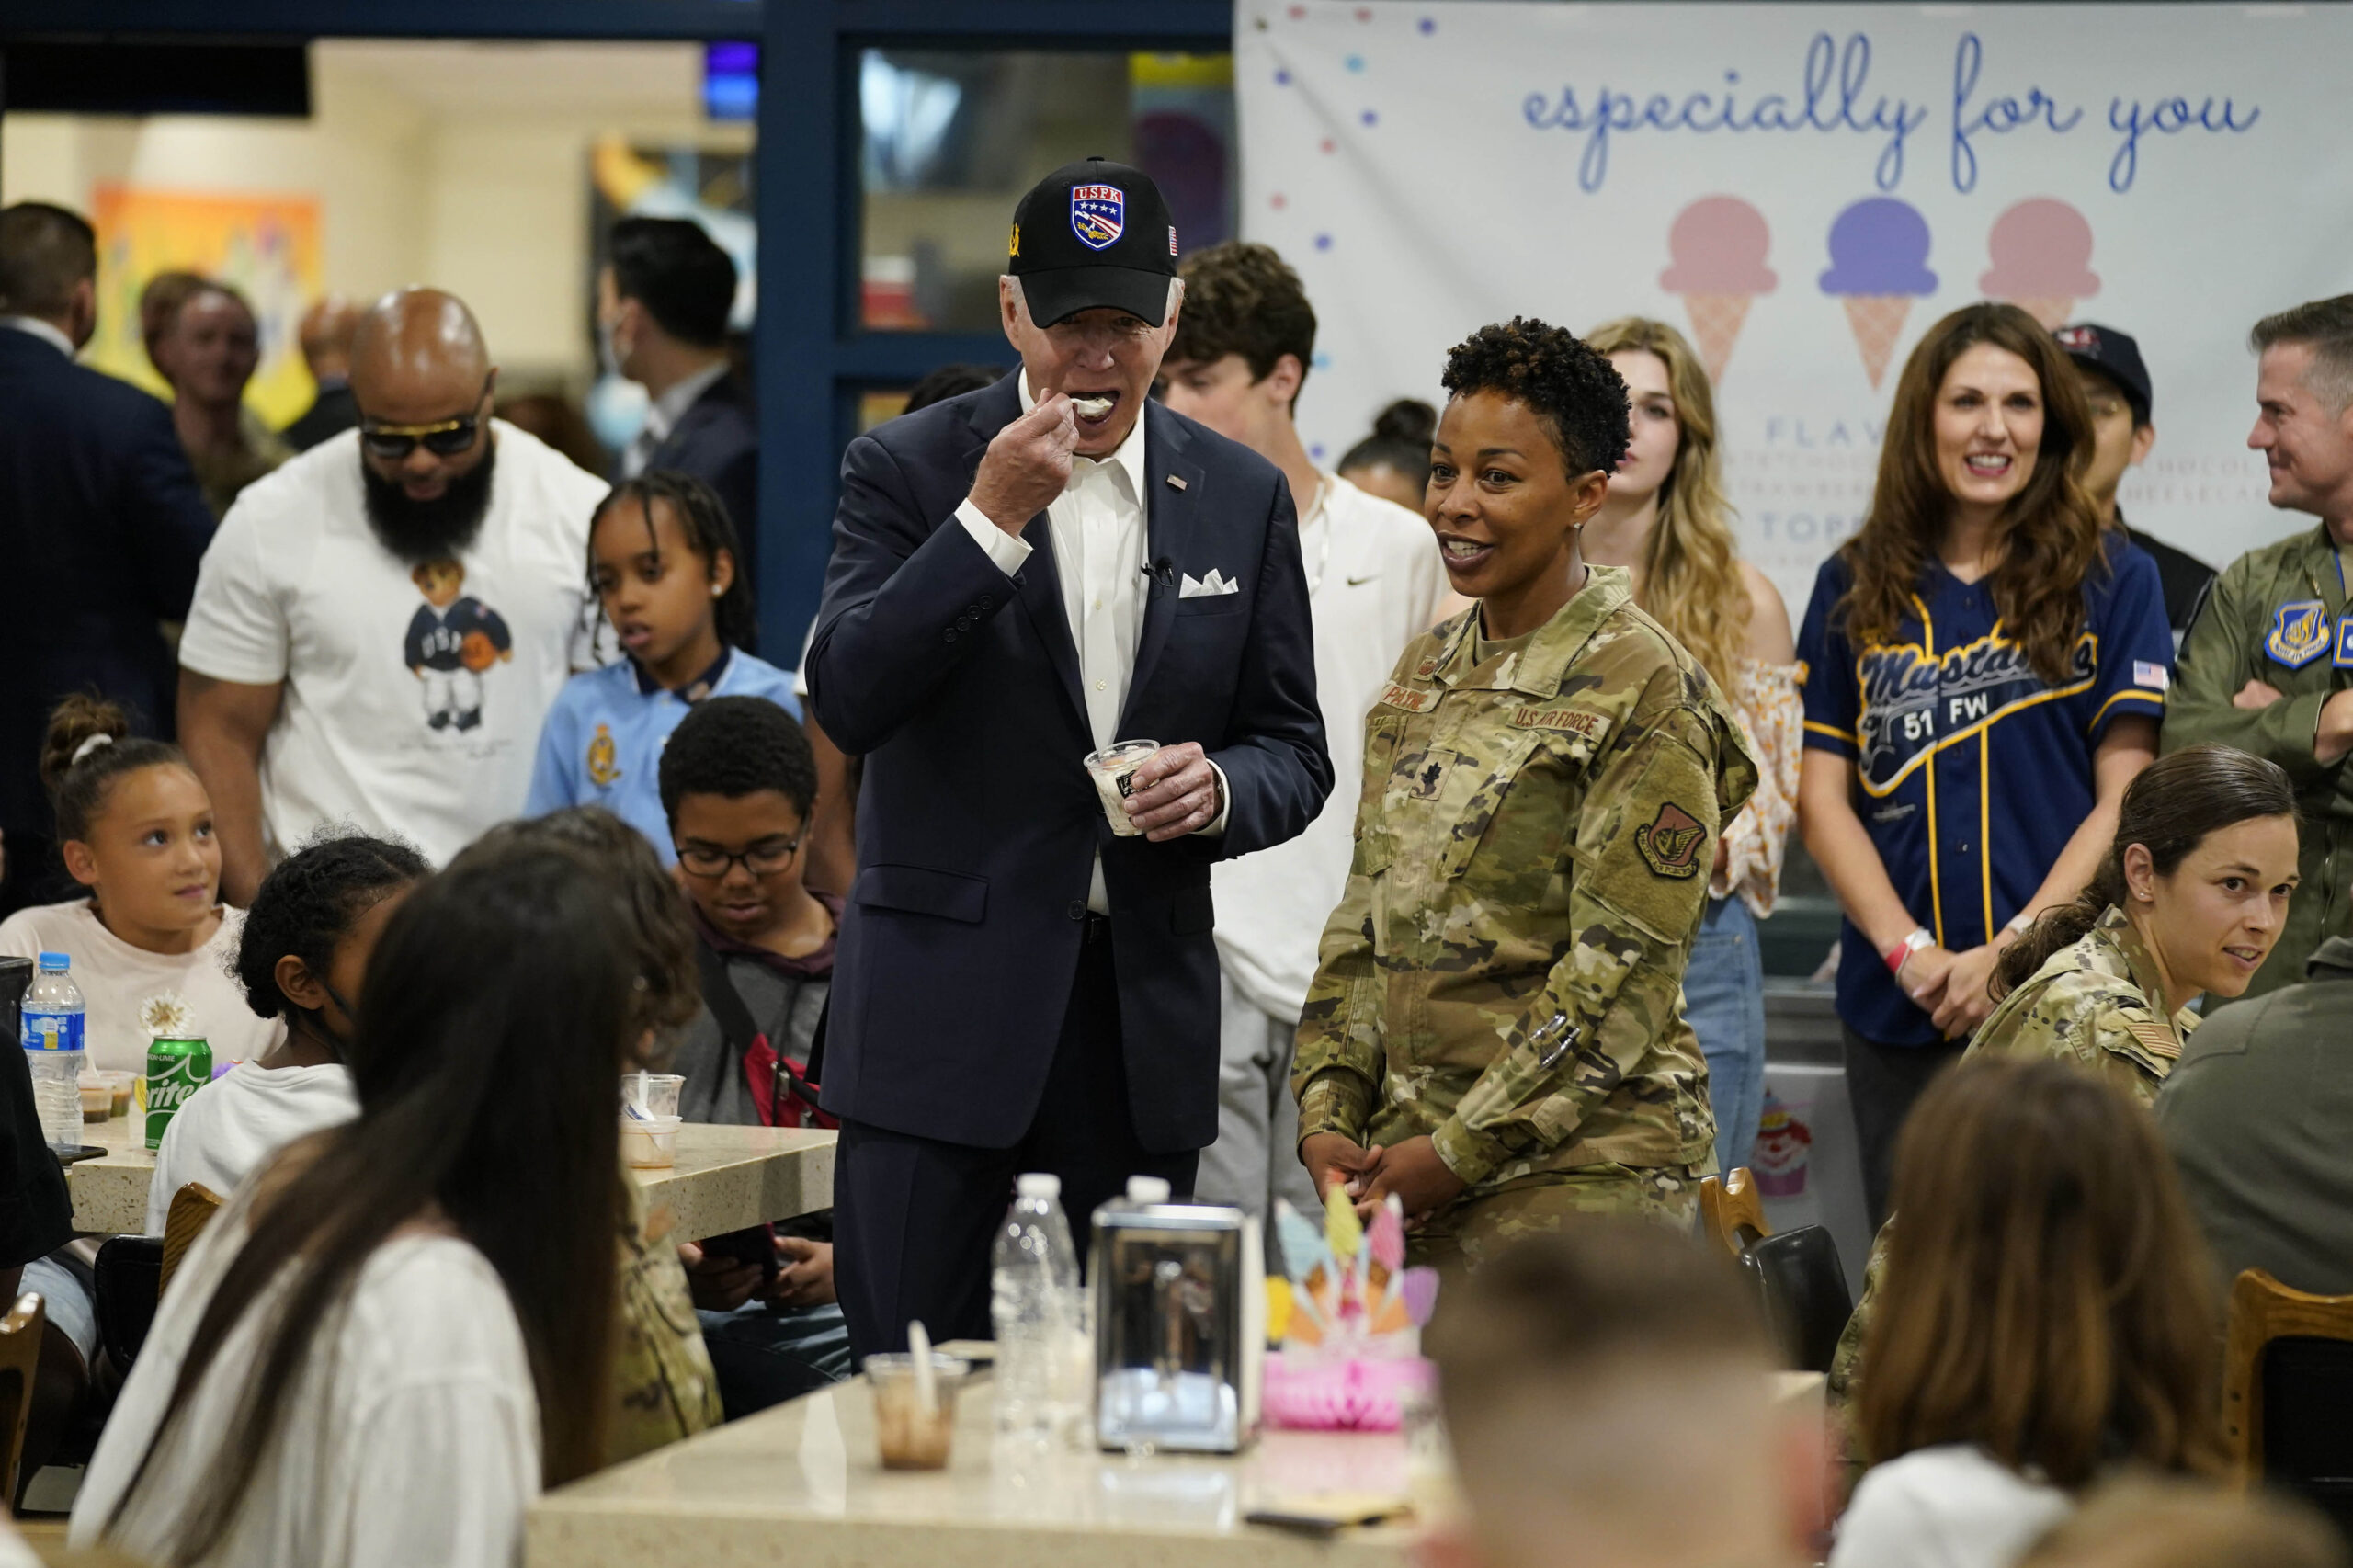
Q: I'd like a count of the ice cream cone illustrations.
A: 3